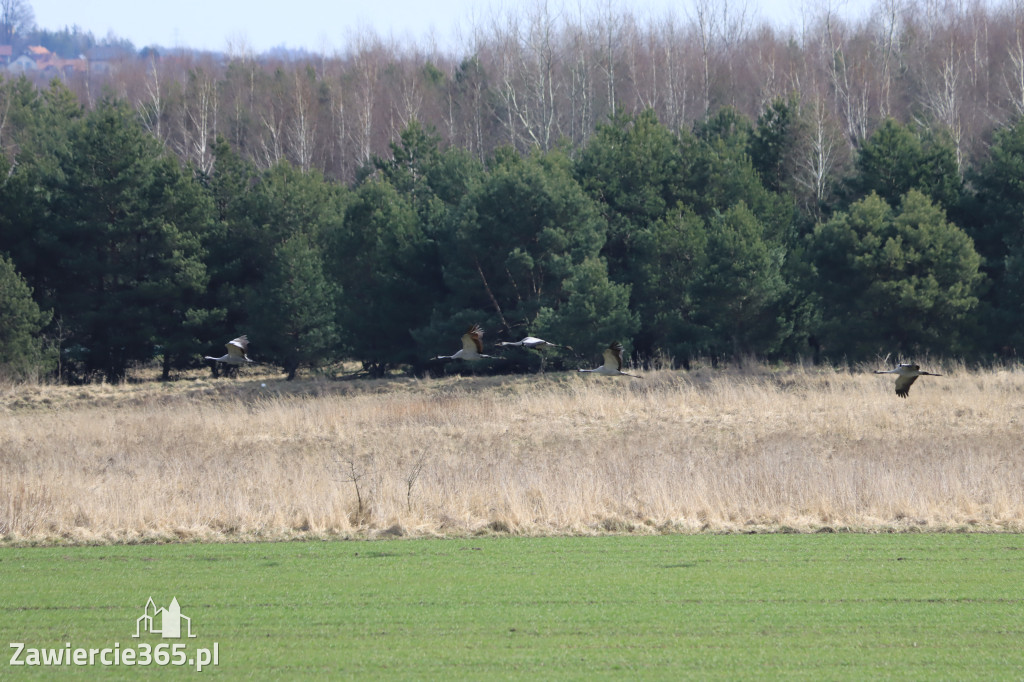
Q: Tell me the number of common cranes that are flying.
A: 5